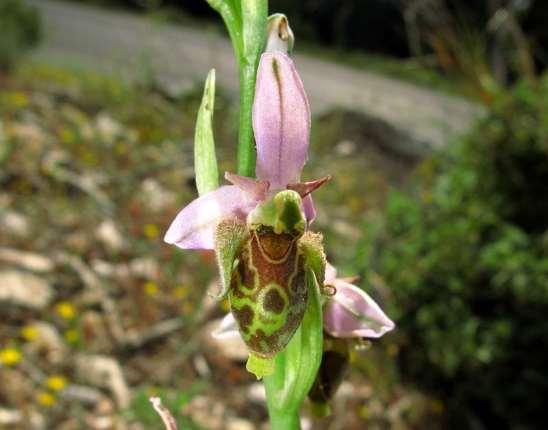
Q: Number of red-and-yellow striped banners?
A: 0